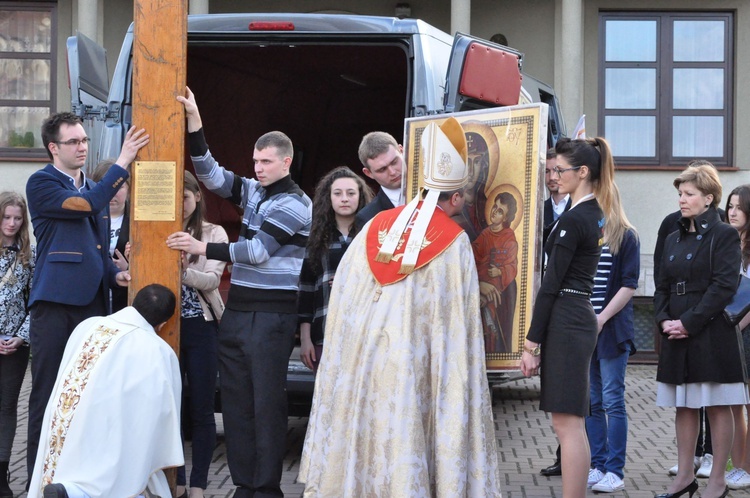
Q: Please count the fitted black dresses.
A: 1